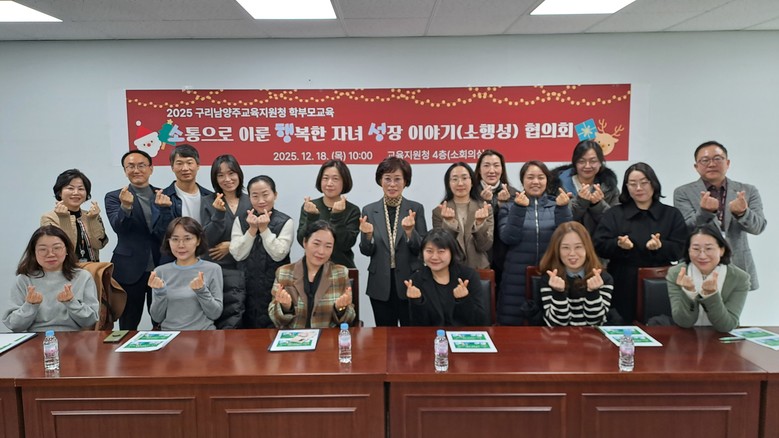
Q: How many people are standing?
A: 13